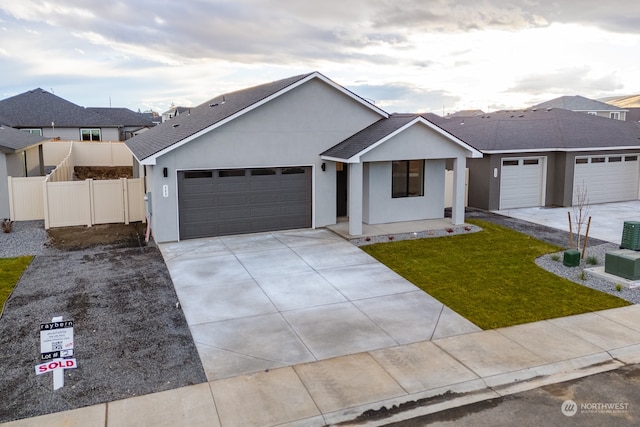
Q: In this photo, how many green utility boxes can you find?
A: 3